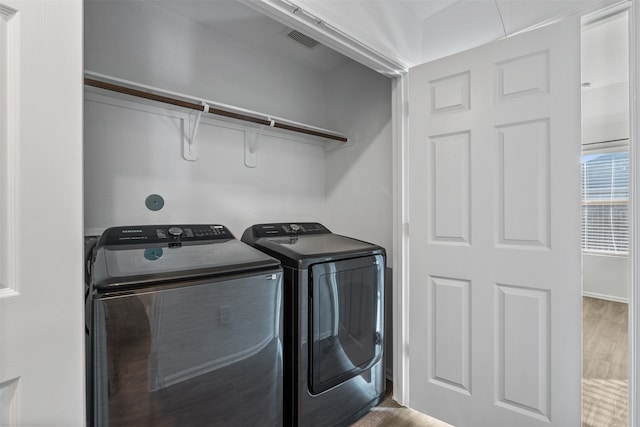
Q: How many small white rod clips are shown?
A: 2